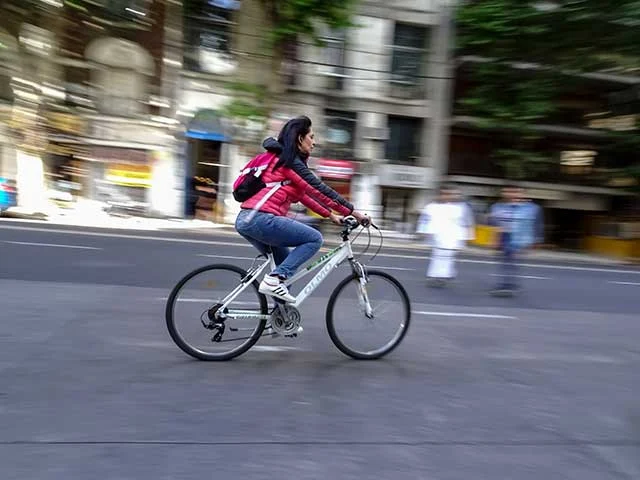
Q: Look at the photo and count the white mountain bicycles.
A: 1